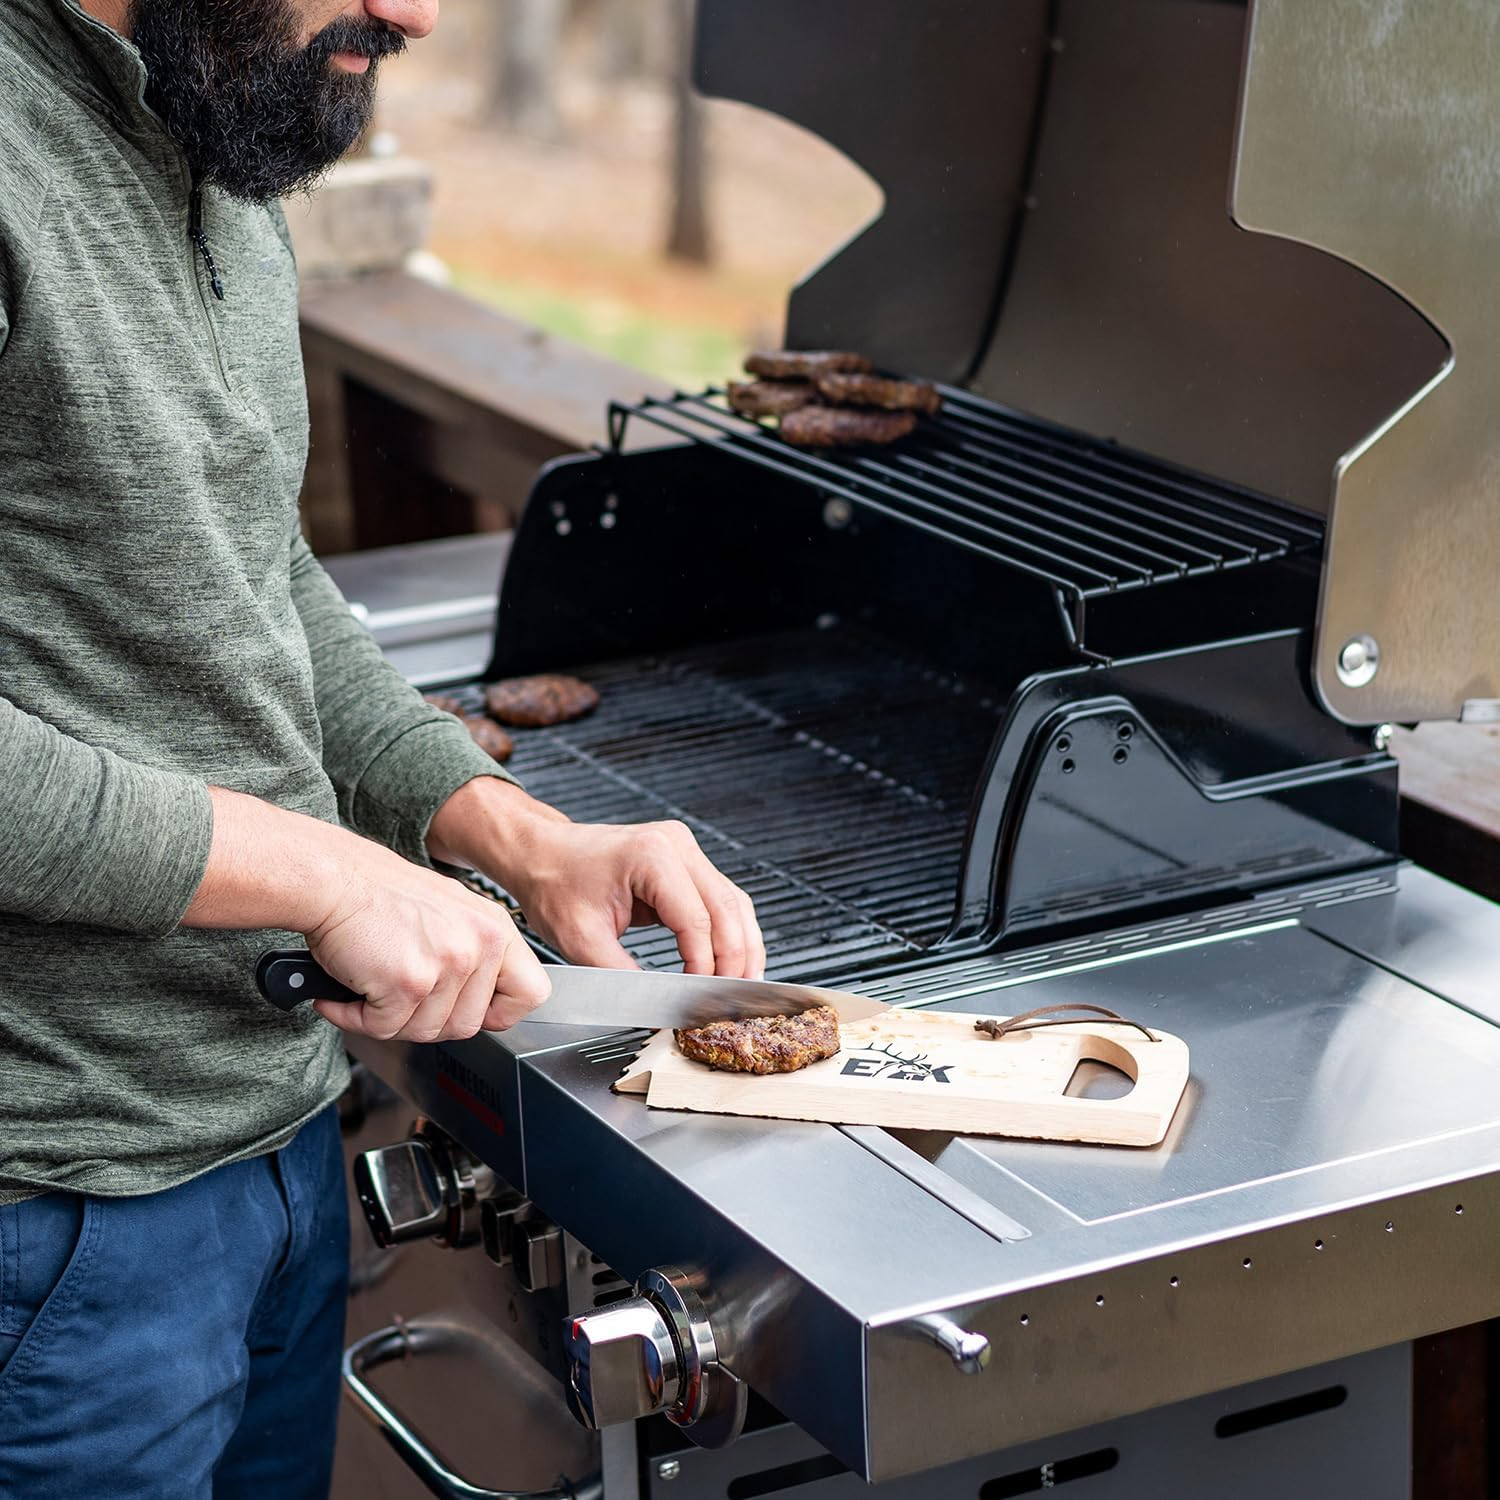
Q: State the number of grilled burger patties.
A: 8